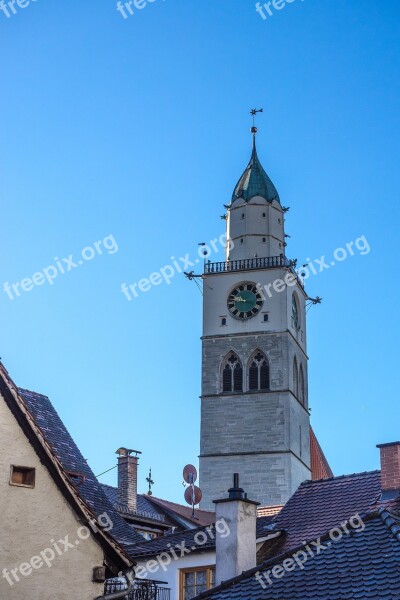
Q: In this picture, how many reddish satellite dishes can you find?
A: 2